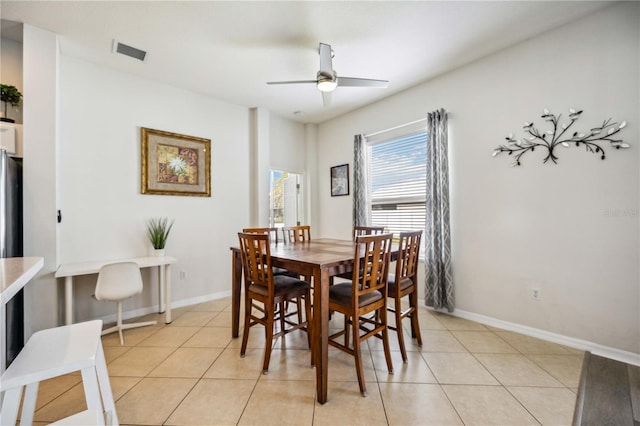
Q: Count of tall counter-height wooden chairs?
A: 6